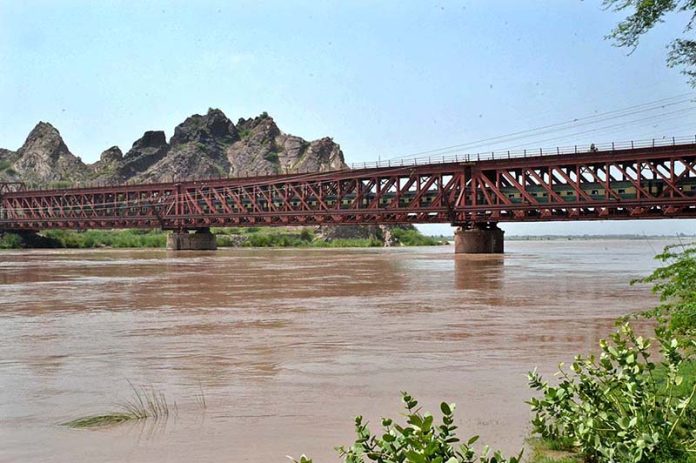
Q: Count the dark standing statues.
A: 0